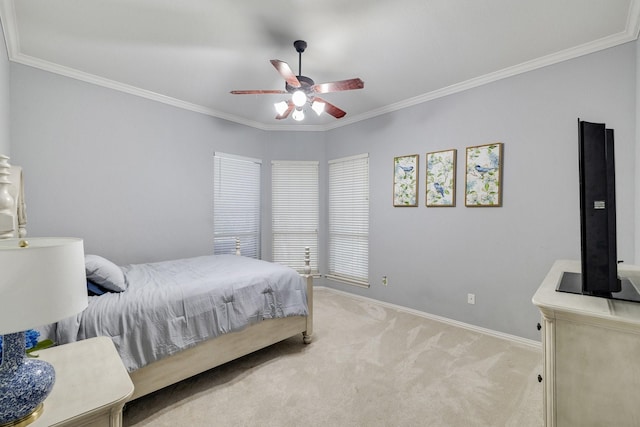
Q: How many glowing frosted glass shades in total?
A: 4